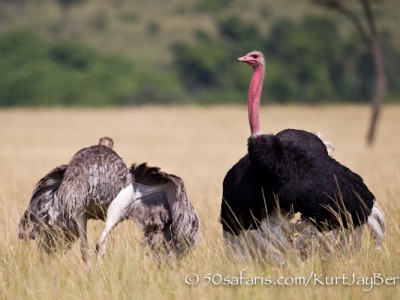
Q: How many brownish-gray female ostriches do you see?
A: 1